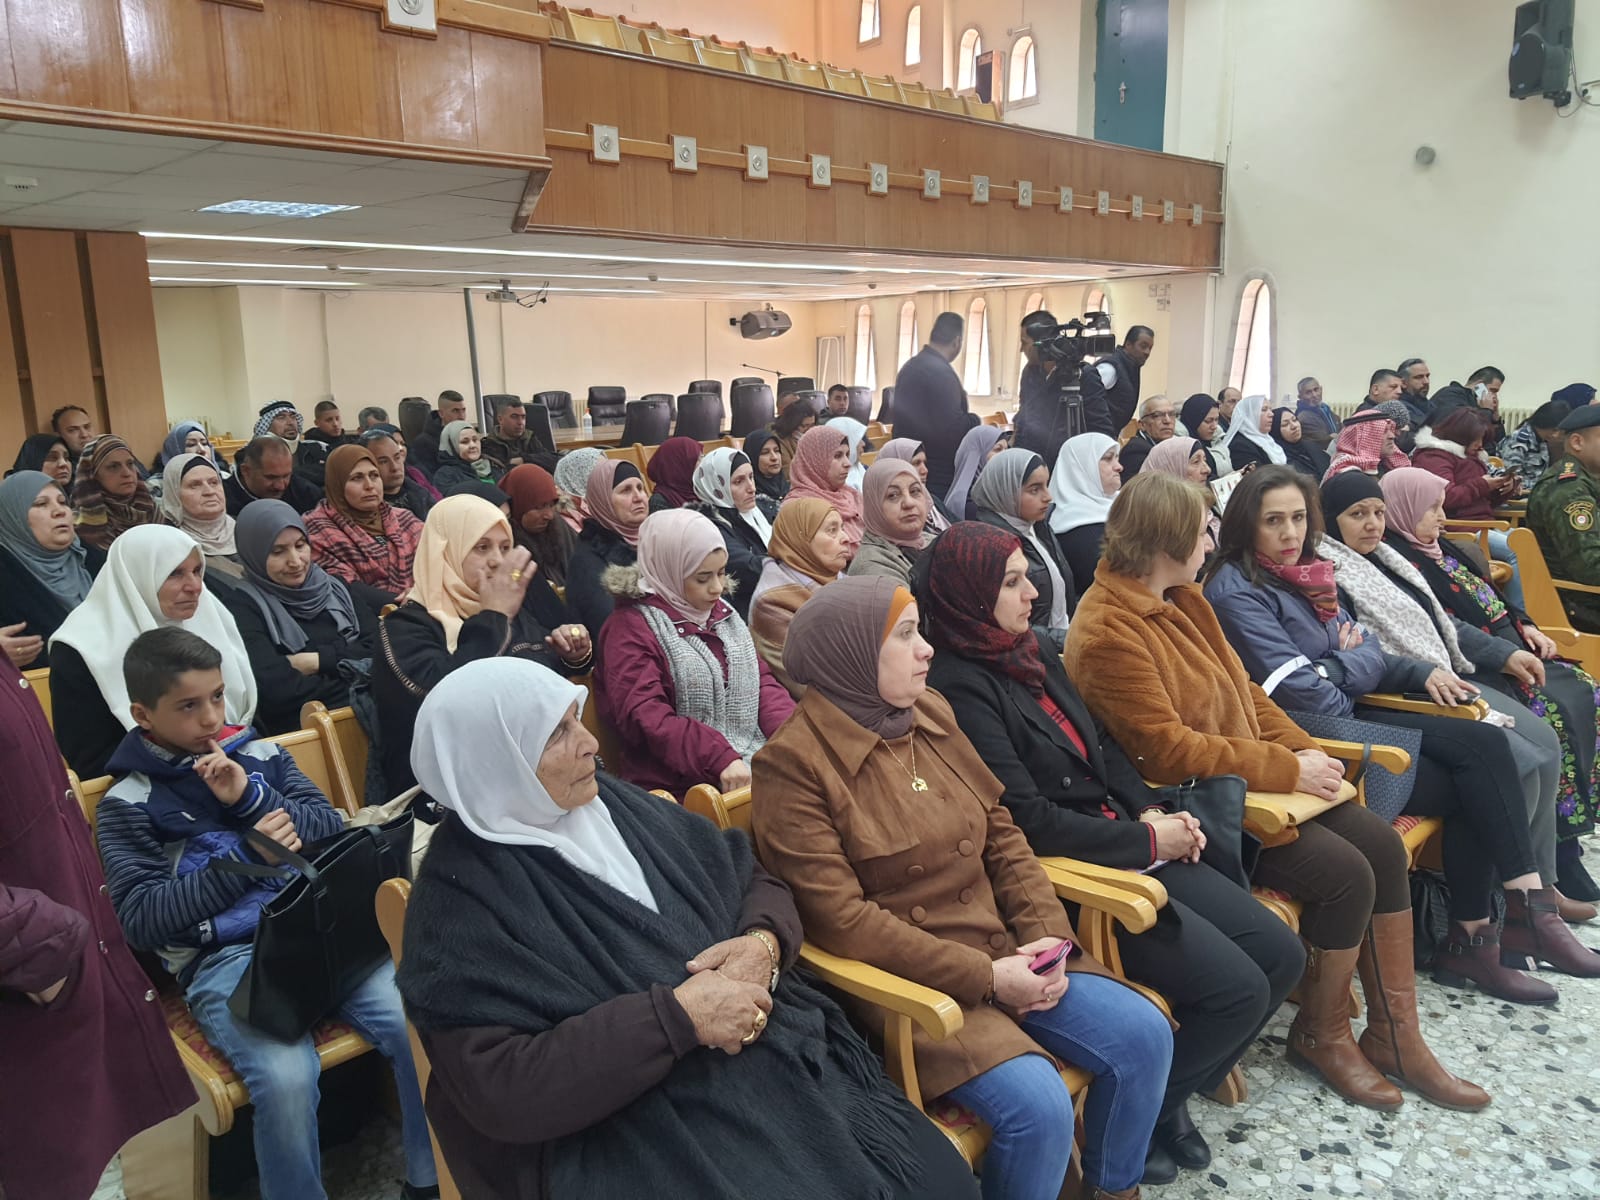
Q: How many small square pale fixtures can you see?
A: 14